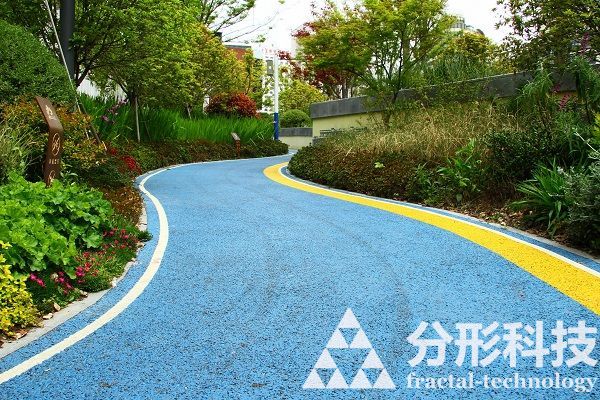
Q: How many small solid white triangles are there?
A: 9